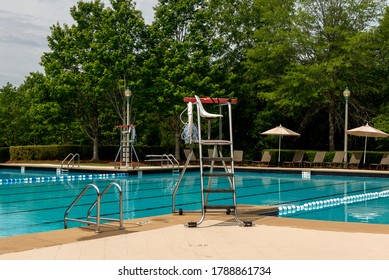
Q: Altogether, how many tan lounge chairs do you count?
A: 9